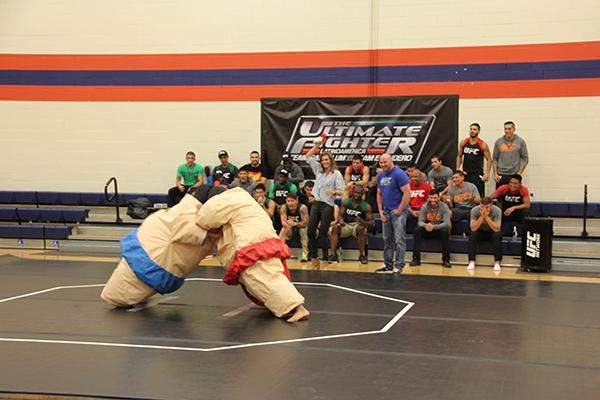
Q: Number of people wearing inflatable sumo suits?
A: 2